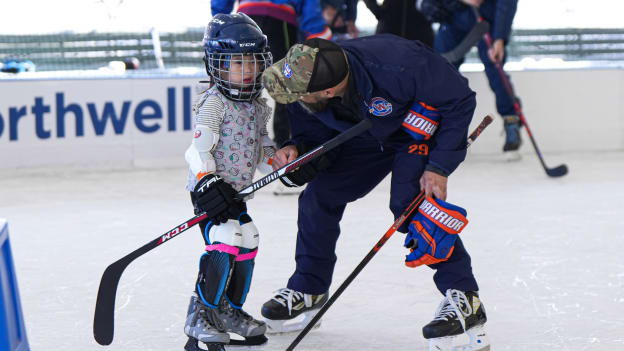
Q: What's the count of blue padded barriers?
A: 1